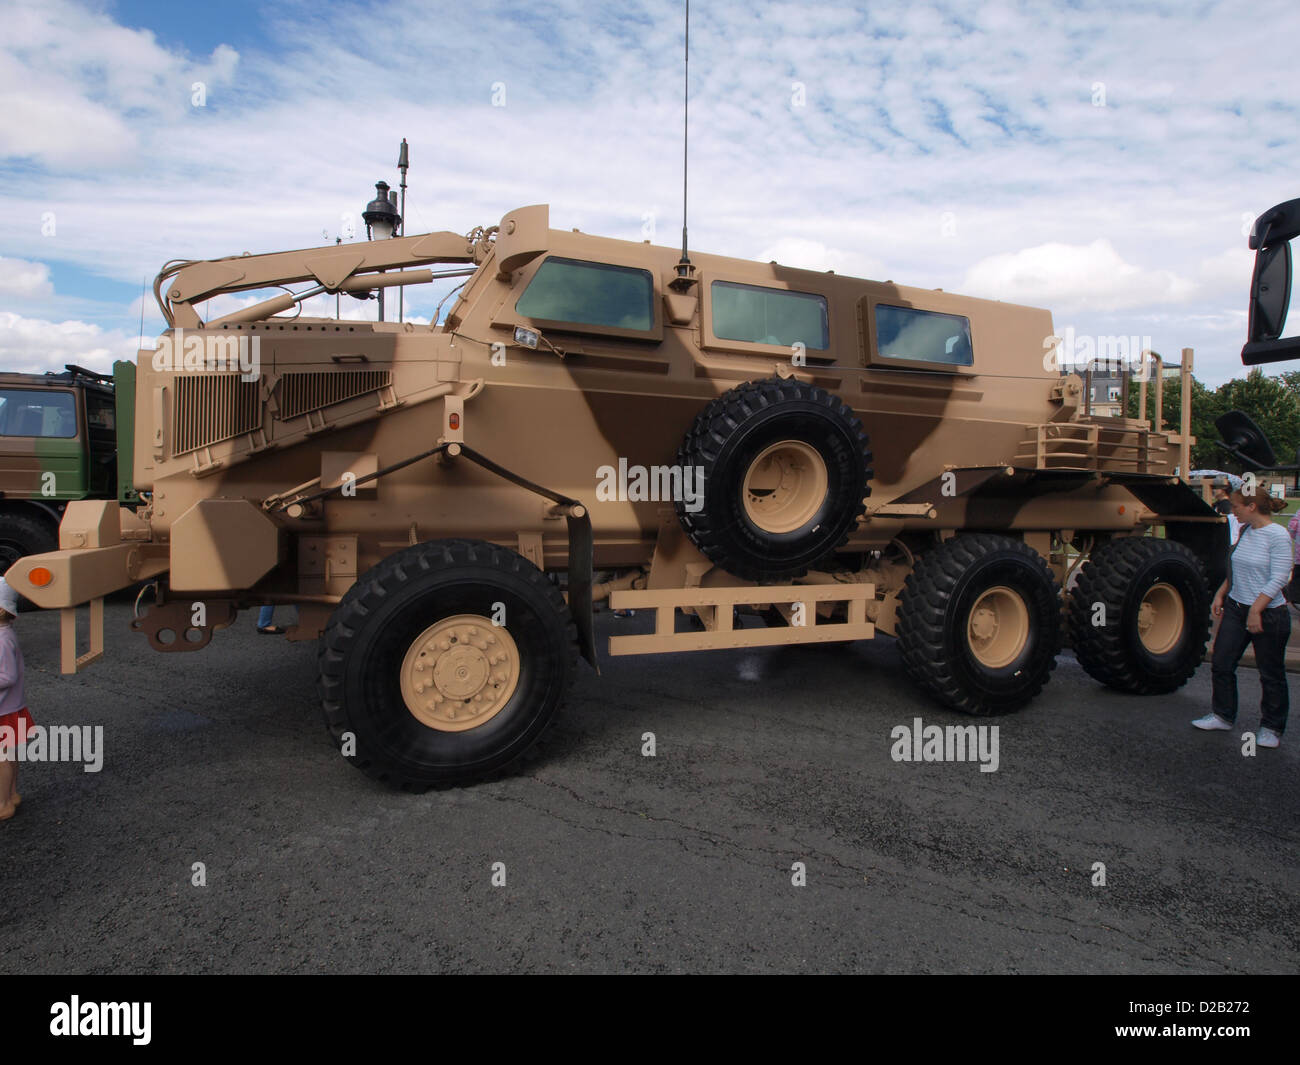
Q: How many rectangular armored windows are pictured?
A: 3